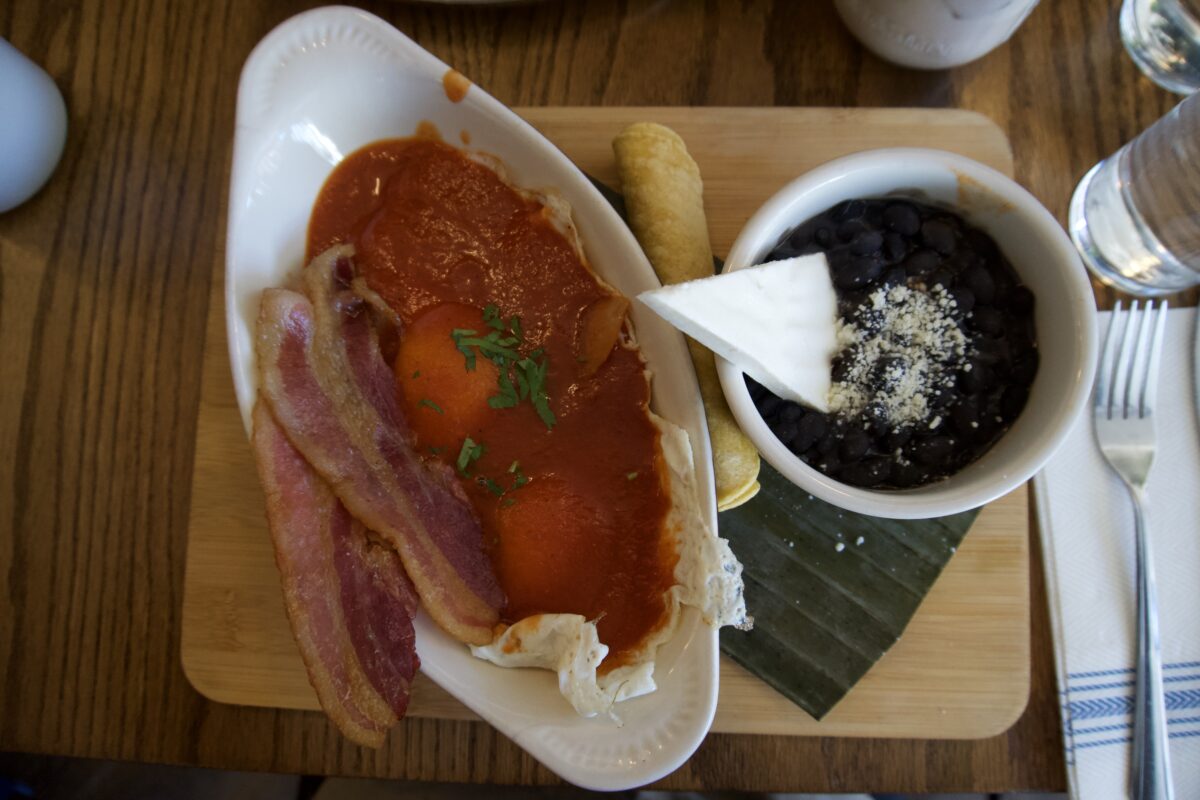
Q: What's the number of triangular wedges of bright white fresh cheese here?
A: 1